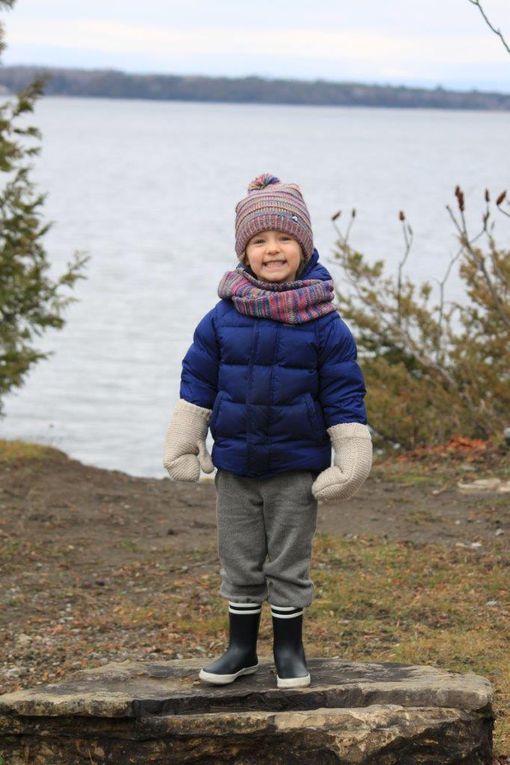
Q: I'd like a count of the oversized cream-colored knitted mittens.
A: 2